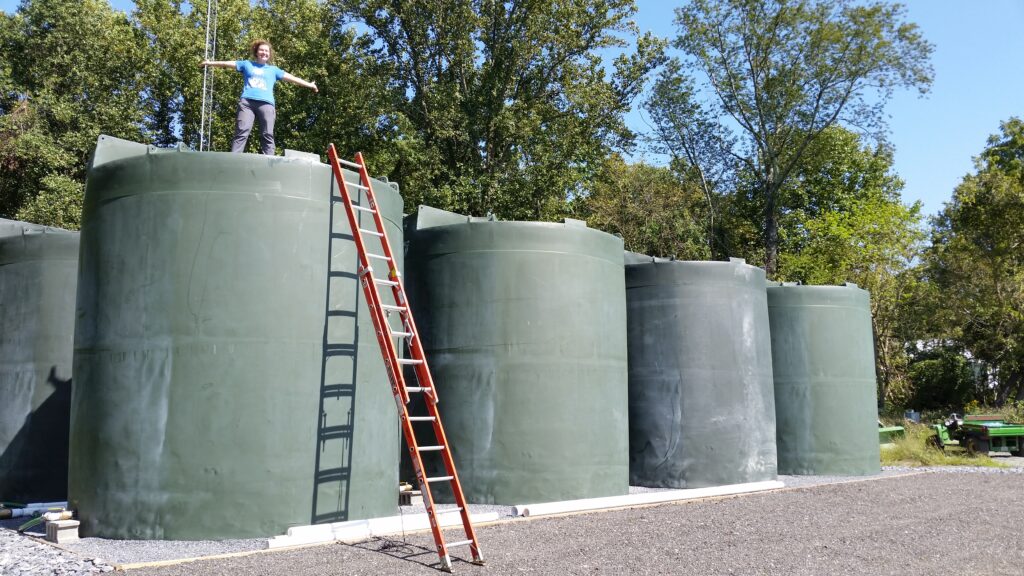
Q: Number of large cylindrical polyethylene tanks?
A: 5